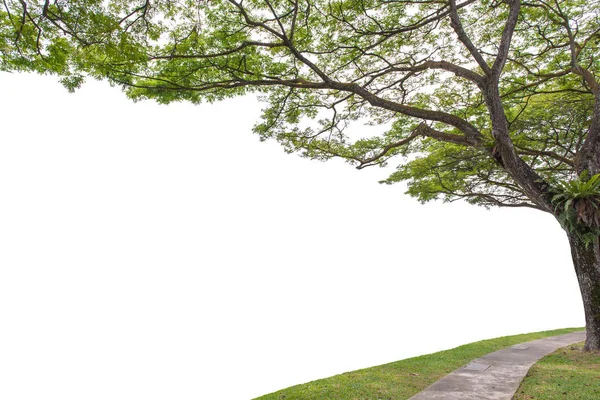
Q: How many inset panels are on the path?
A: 2